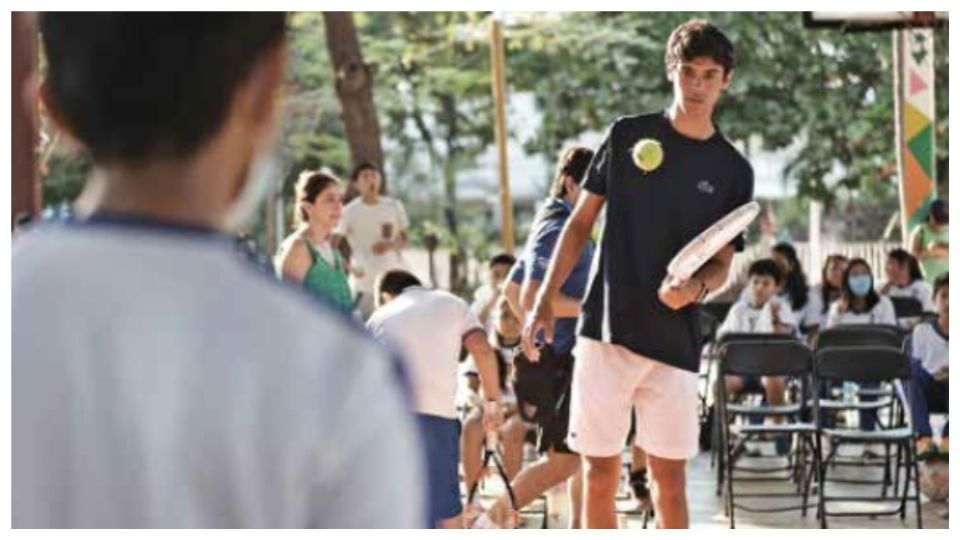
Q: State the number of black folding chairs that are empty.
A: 4